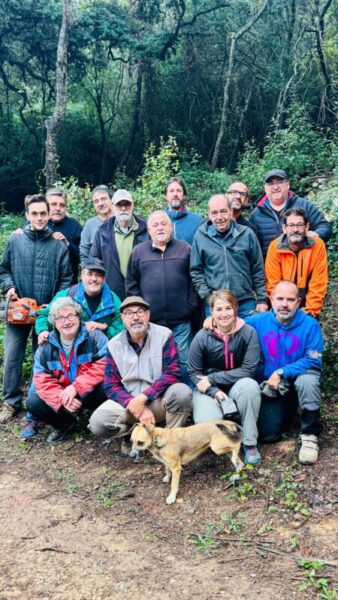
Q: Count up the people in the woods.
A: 15